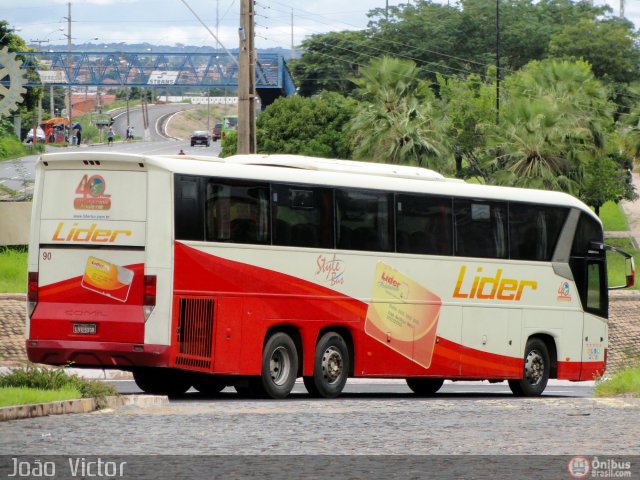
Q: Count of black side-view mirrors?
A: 1